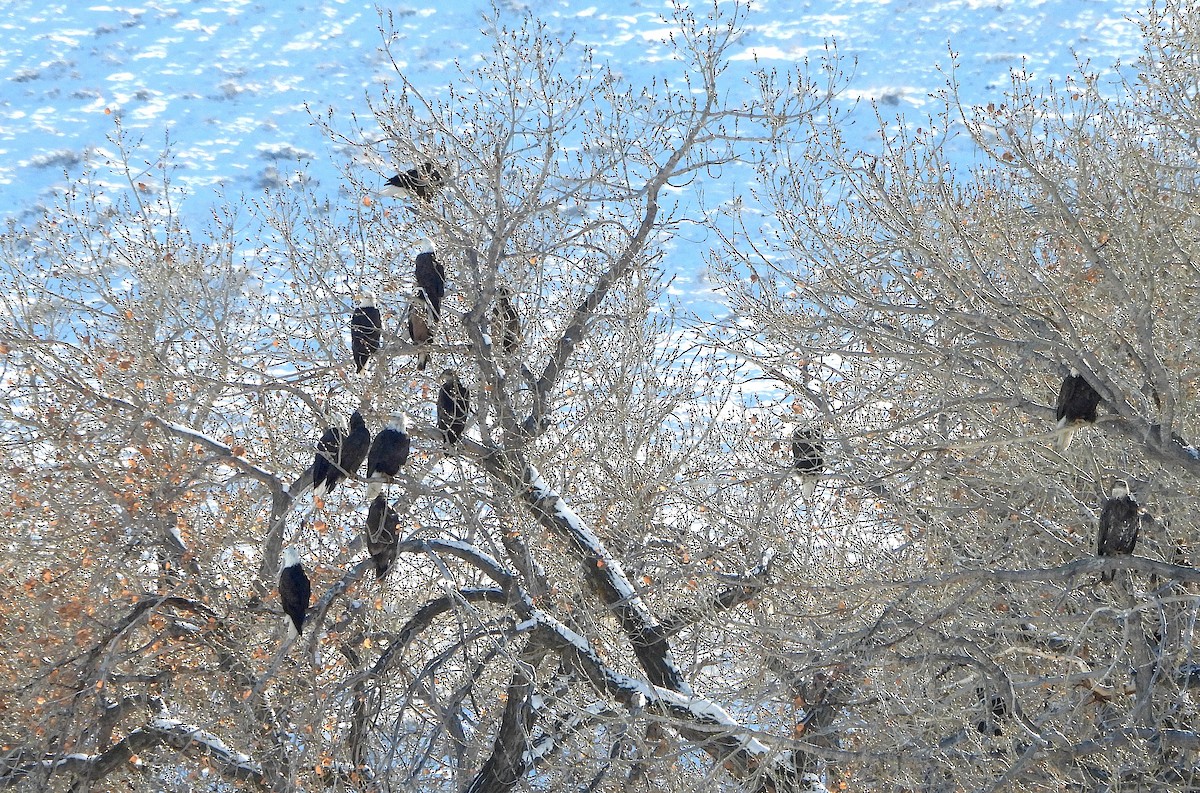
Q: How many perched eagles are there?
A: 14